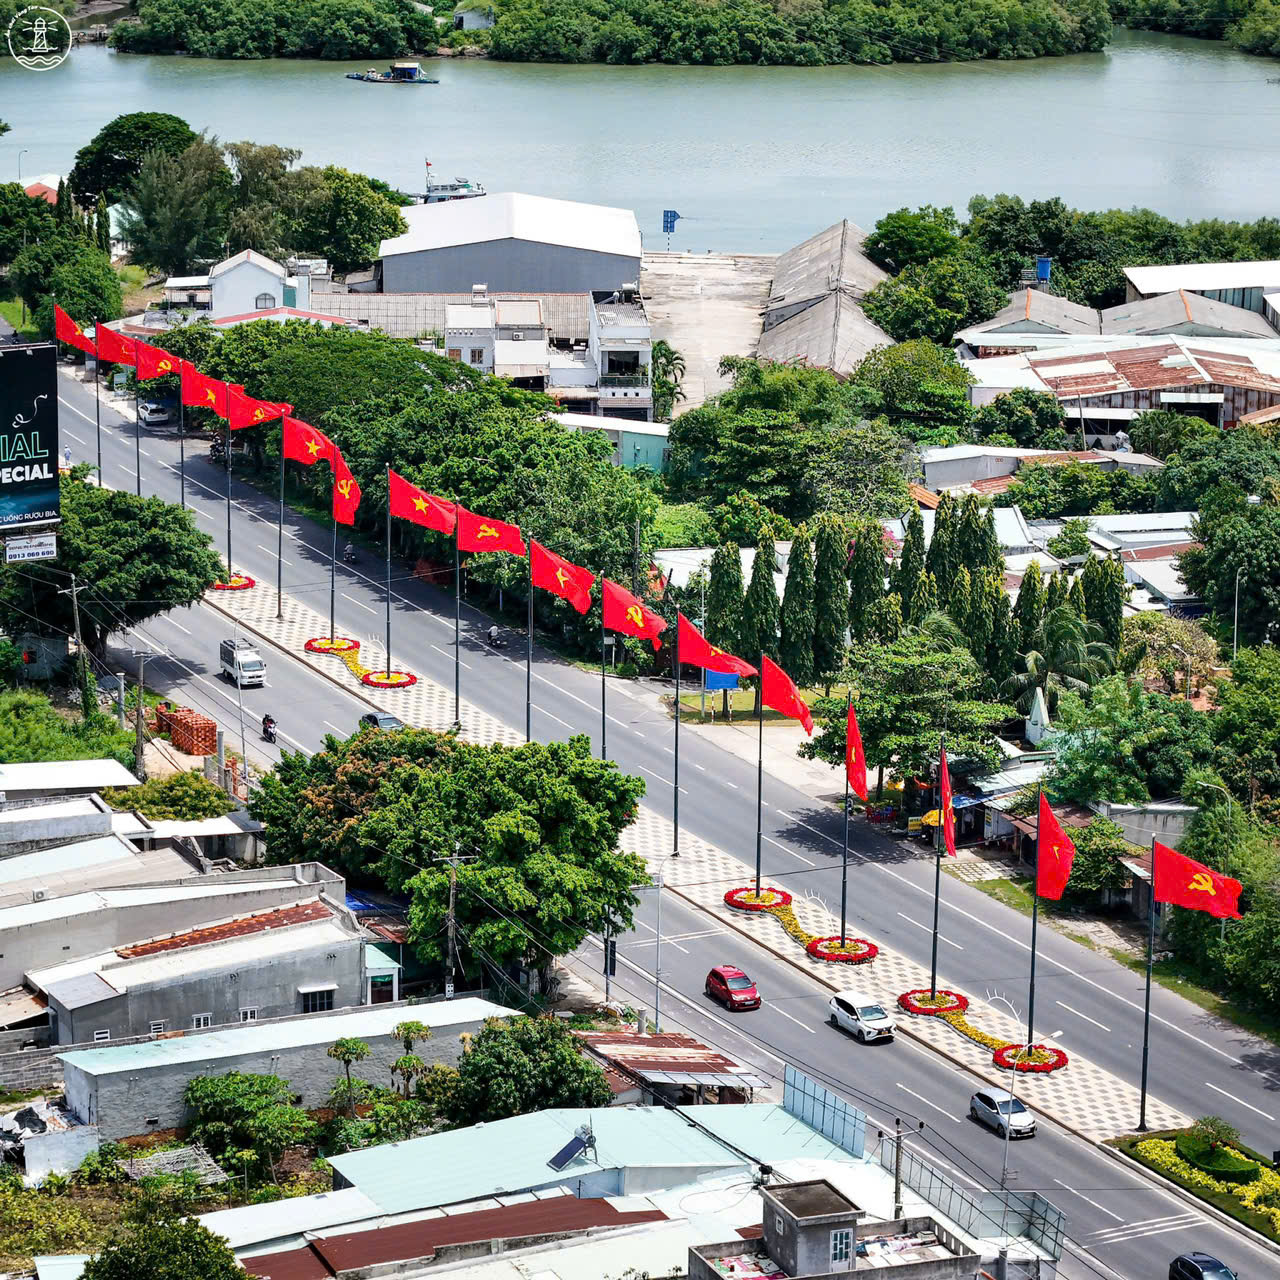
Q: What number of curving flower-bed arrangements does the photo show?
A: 3